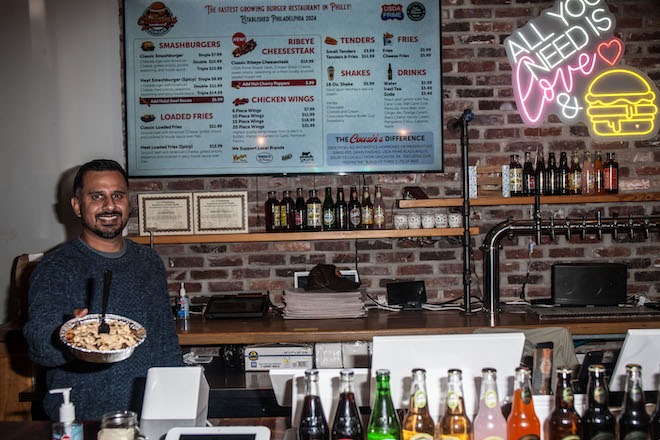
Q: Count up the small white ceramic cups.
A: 5